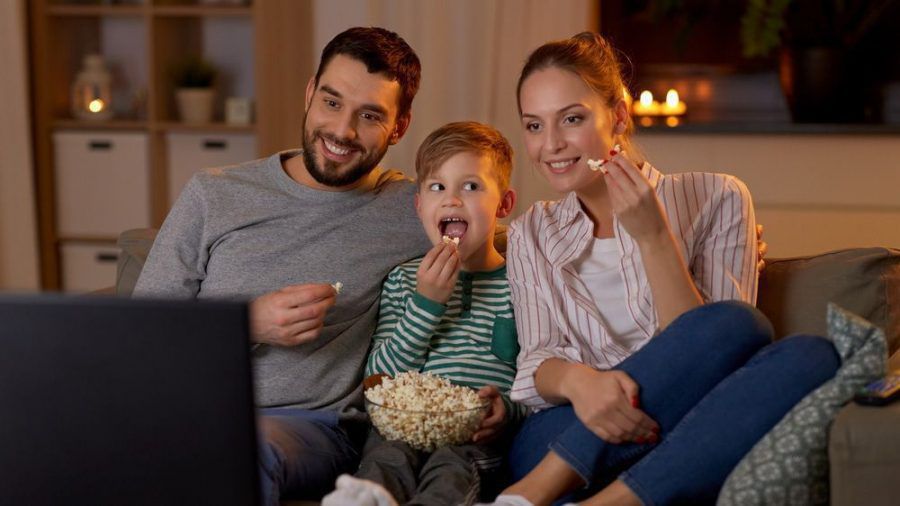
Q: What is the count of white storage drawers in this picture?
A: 3